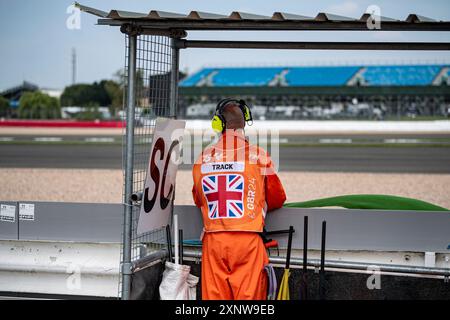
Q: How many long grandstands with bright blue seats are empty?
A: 1